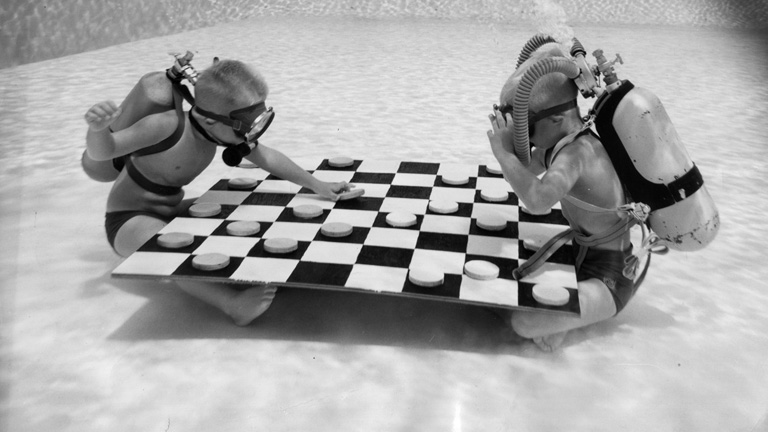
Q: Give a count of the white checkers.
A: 11